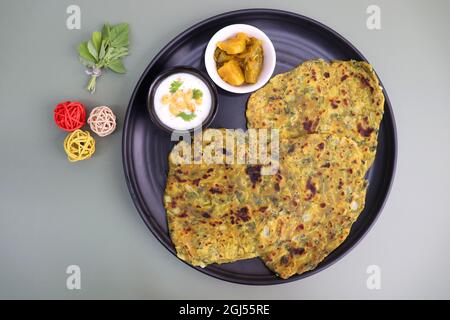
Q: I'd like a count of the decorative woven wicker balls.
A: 3